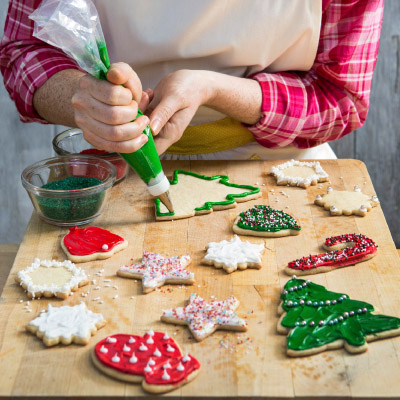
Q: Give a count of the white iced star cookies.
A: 2